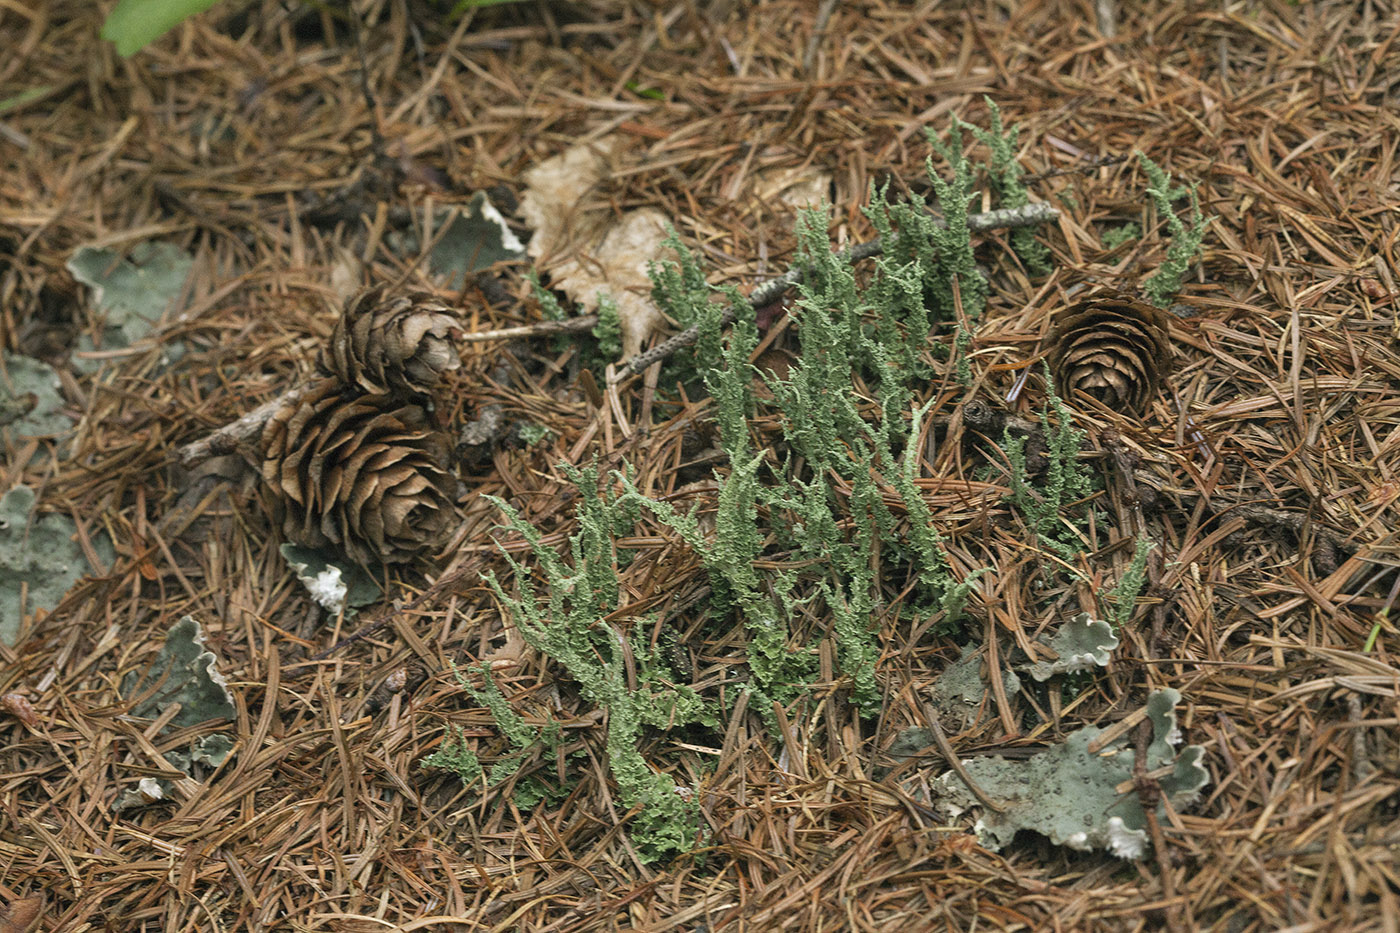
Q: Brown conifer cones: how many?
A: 3